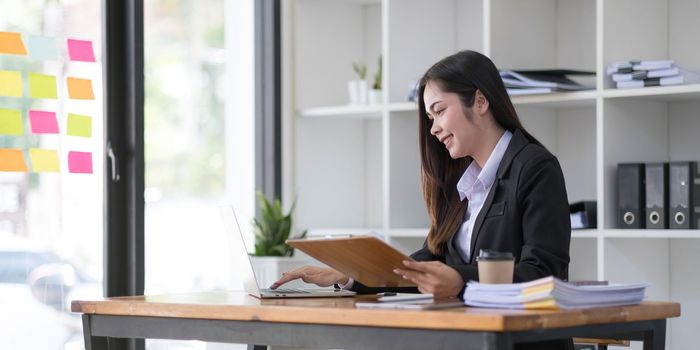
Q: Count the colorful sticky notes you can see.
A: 12